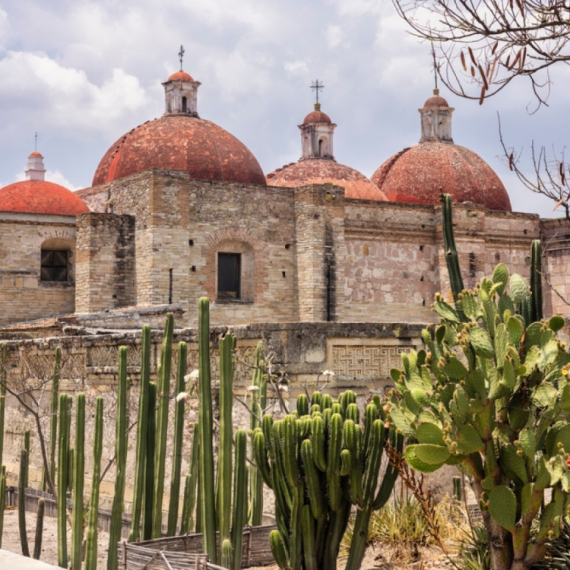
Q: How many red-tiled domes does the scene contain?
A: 4